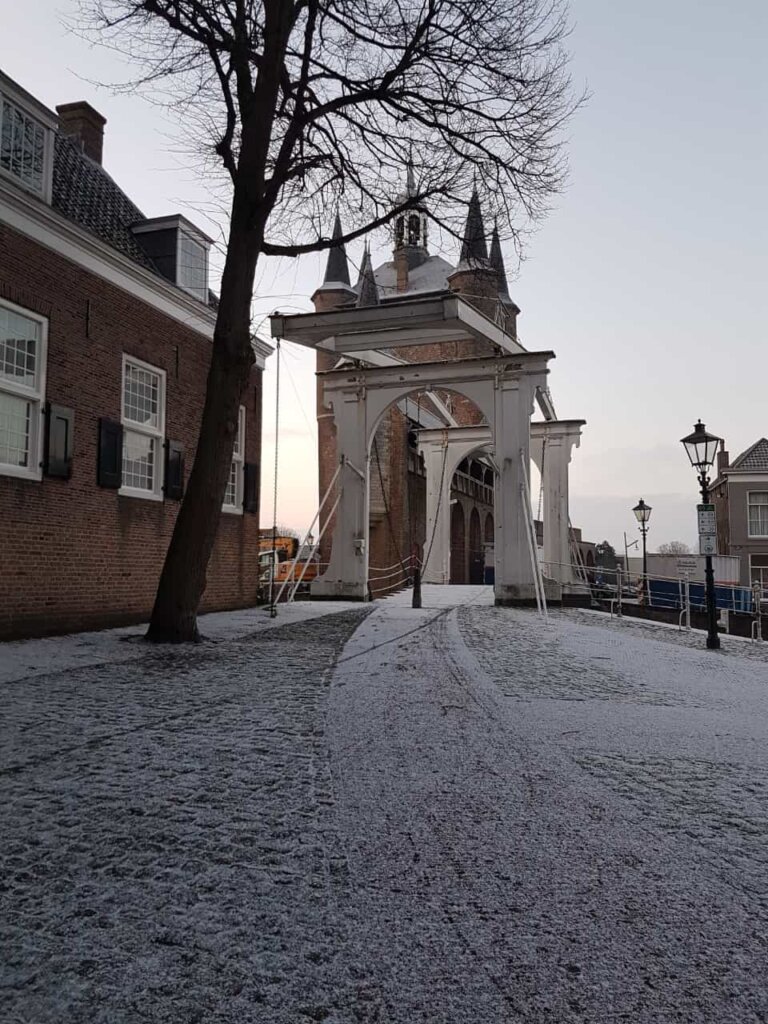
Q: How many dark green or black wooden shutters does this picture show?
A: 4